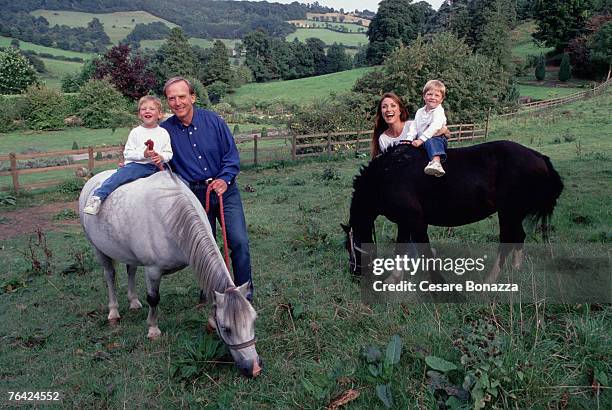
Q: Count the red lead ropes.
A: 1